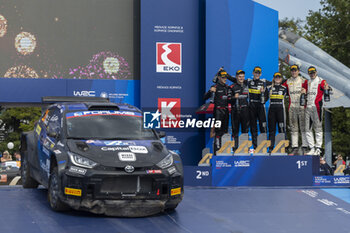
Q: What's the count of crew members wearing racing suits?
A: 6